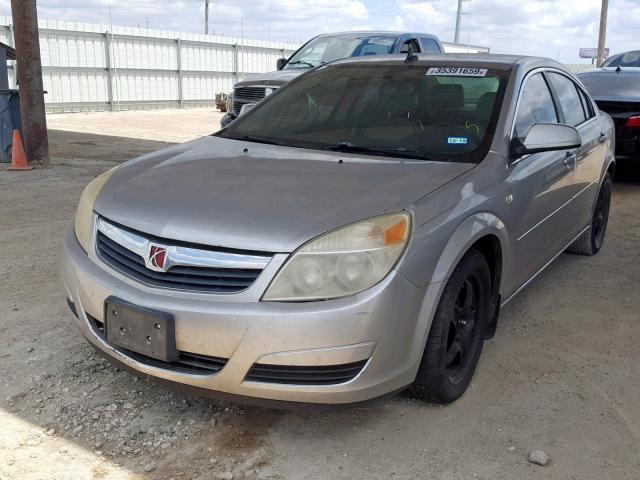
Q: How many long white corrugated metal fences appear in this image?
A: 1